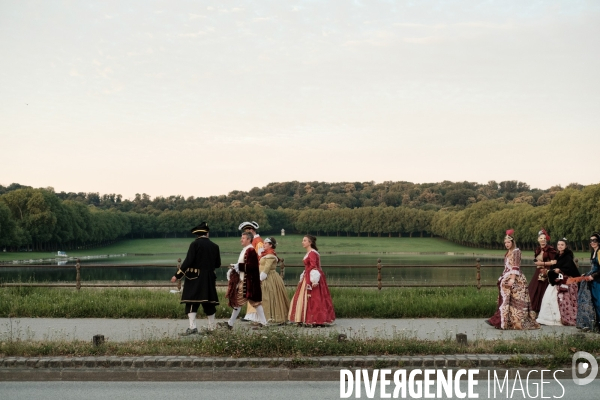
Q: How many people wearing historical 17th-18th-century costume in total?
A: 9